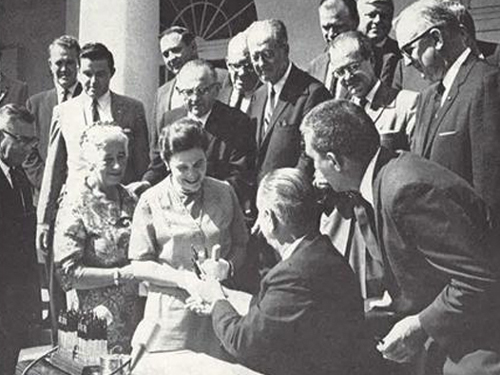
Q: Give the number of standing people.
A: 14